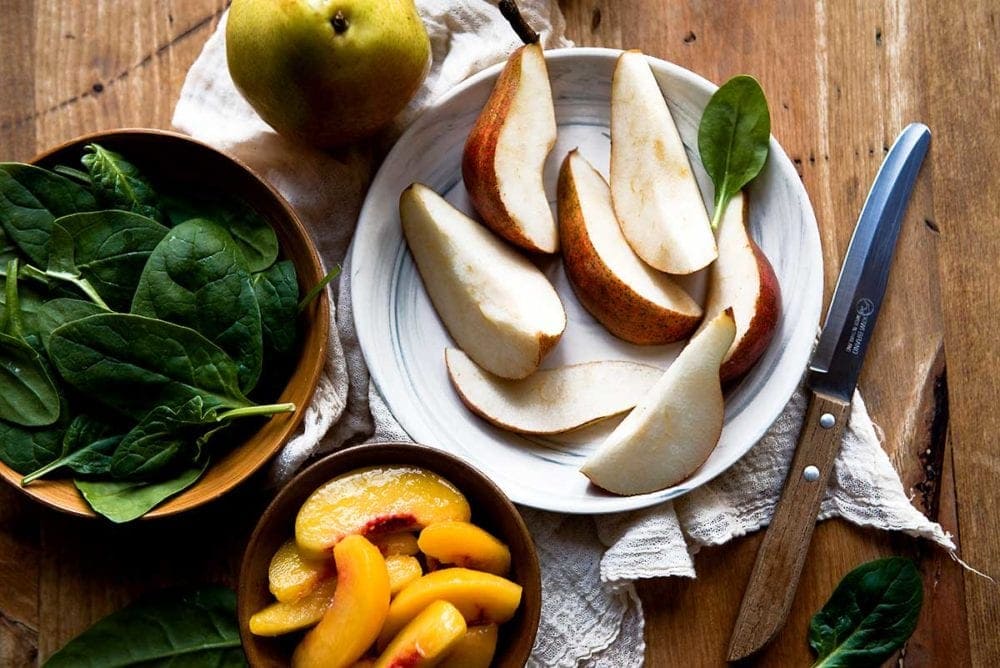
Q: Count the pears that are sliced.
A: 7